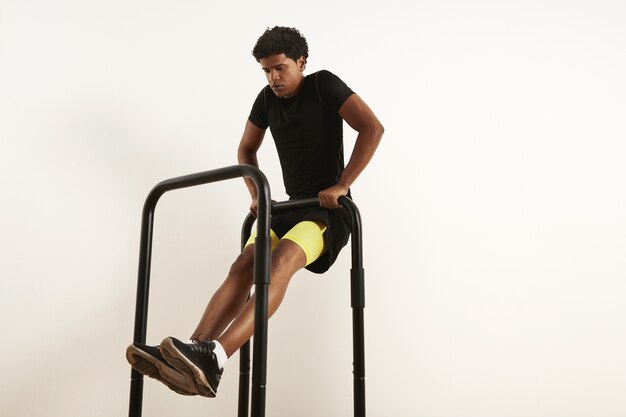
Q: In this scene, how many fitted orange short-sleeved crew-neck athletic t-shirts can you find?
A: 0